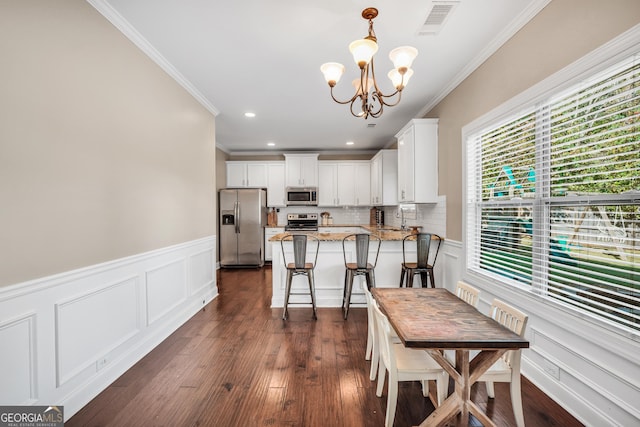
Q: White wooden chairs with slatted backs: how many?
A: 4